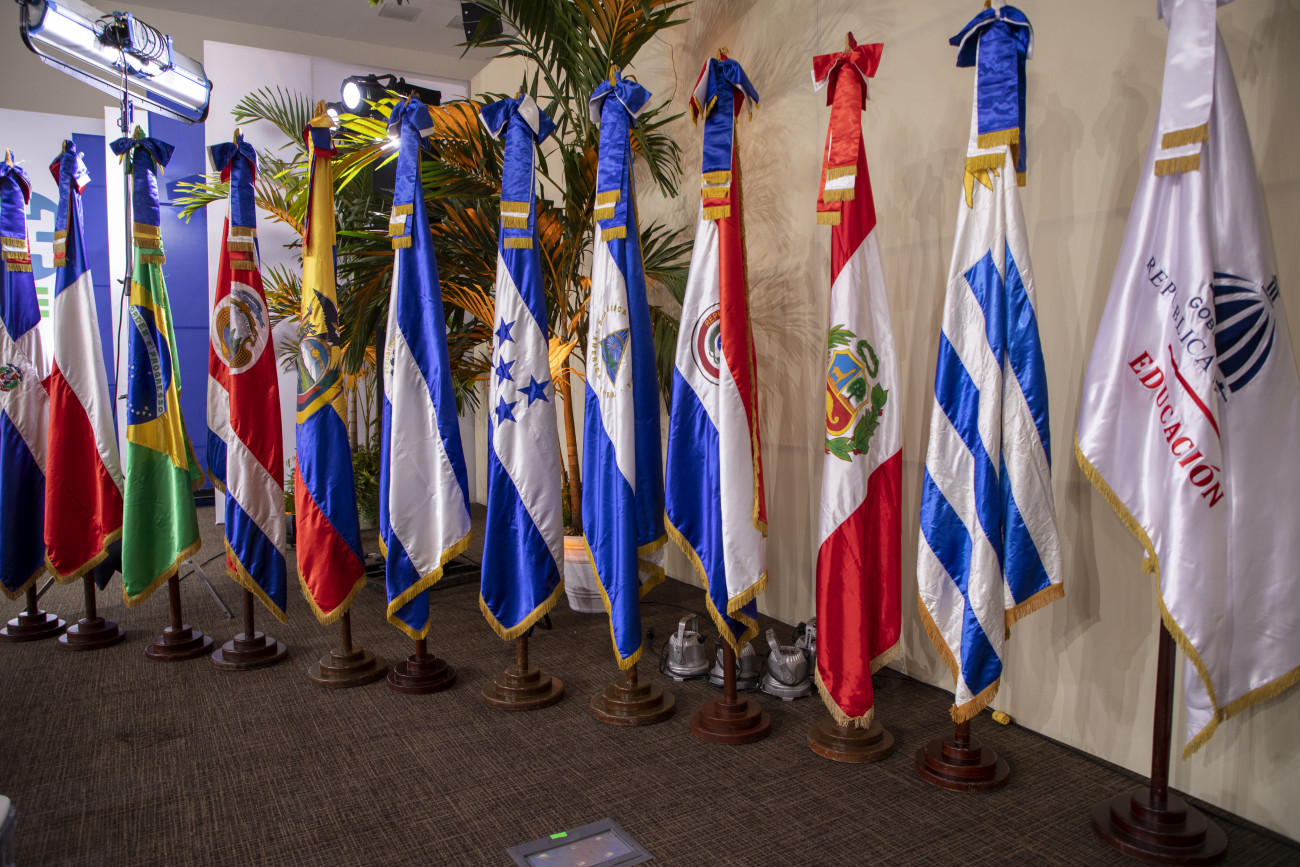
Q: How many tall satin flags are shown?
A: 12